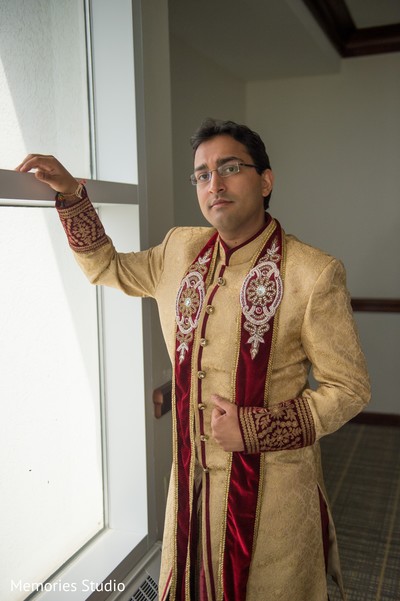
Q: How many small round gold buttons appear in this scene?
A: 7